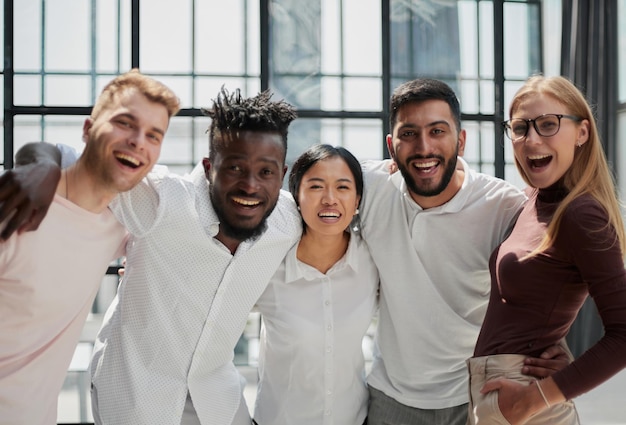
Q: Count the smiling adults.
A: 5